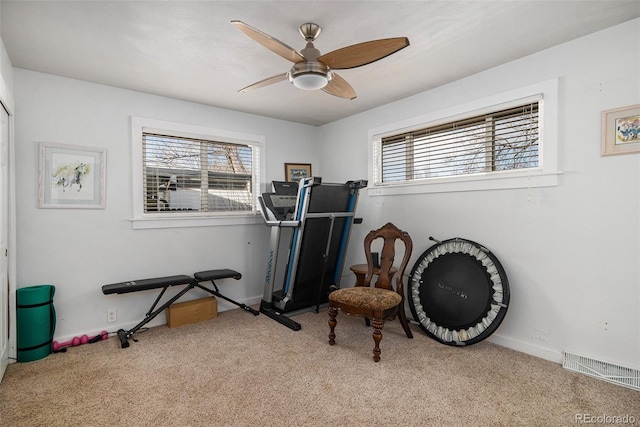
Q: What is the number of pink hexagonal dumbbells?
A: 2